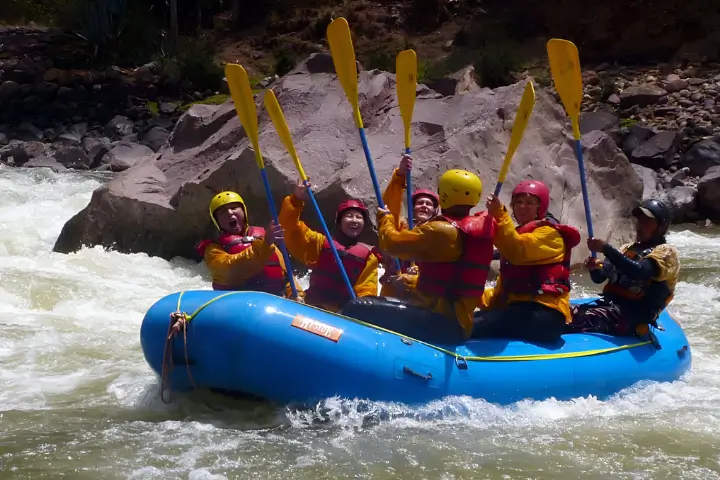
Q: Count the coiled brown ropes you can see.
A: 1